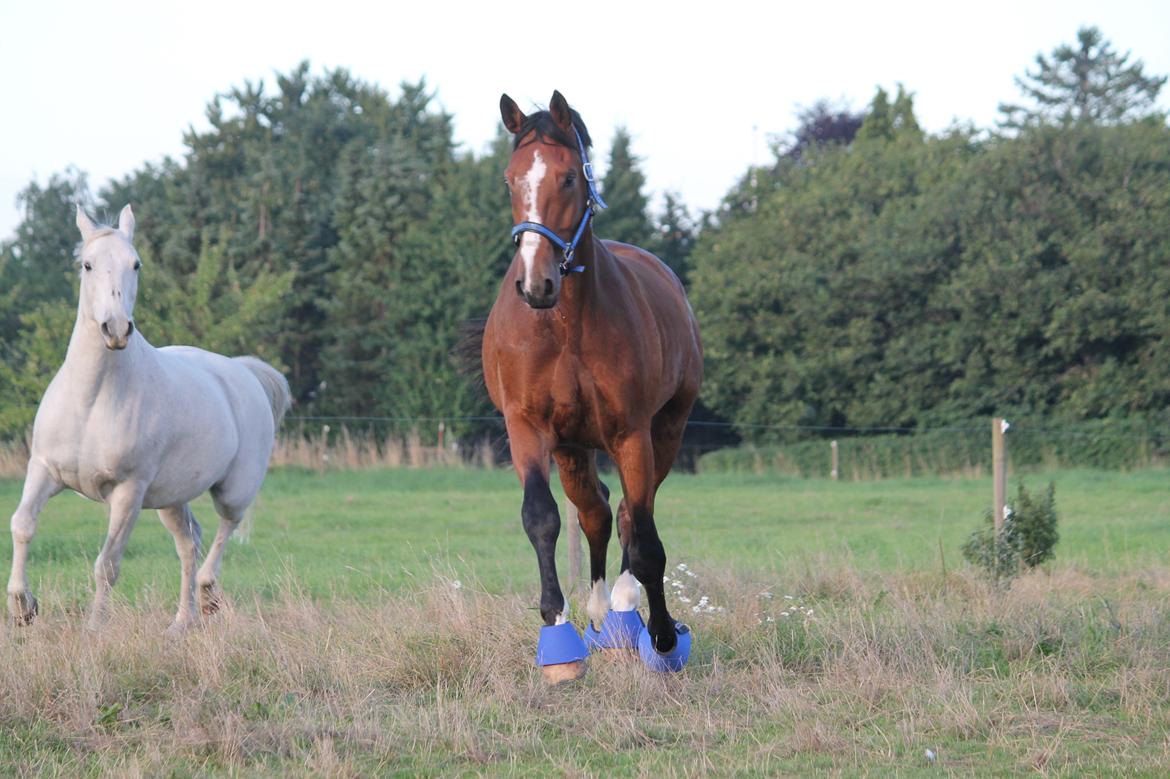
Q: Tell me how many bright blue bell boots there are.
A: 4